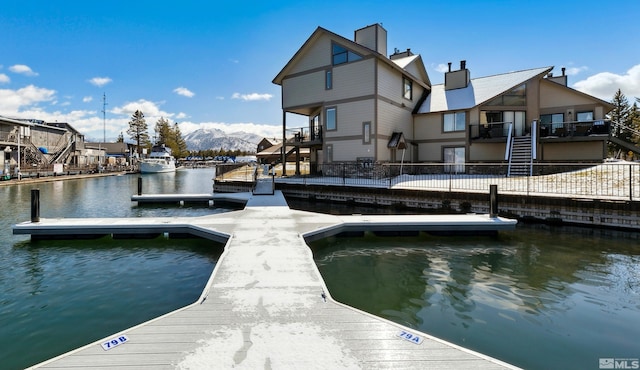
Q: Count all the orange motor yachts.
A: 0